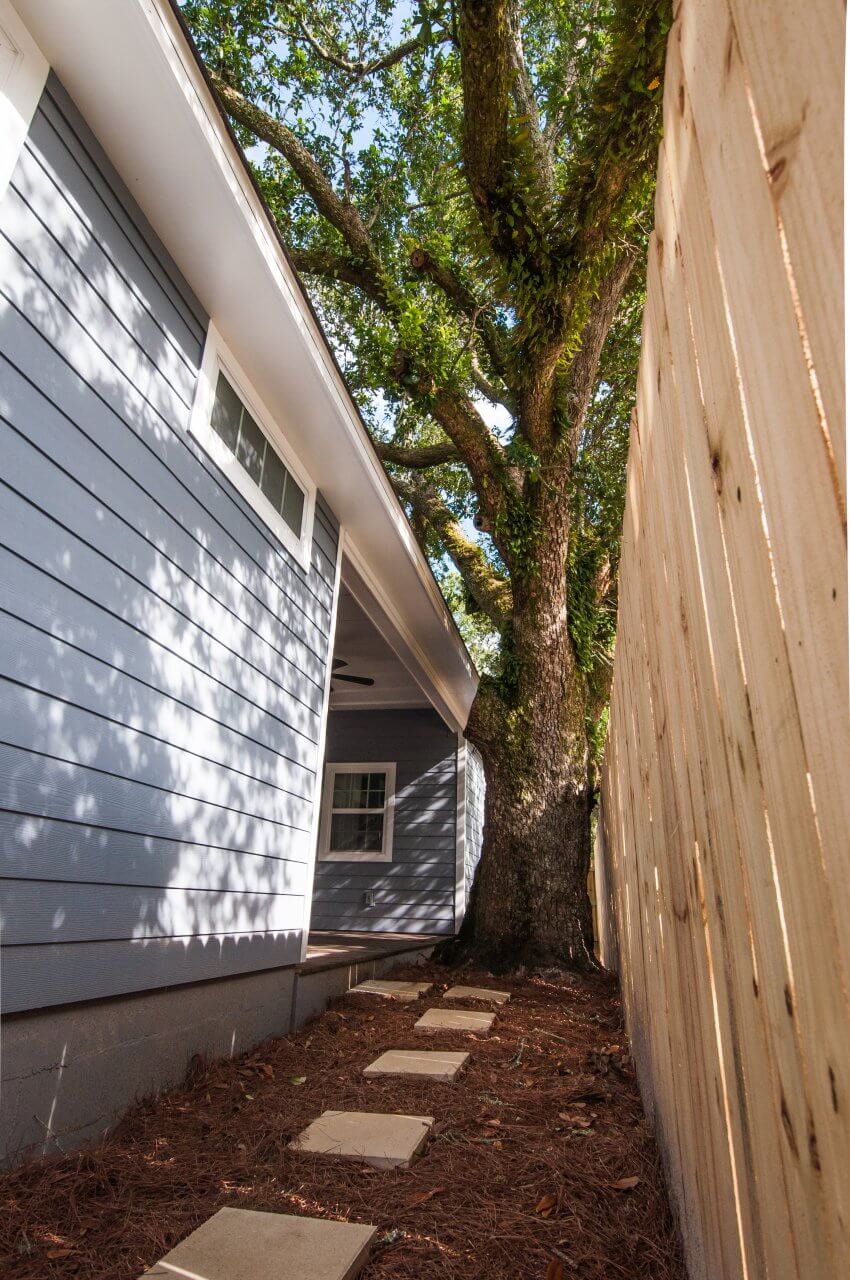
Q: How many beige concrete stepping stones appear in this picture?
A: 6